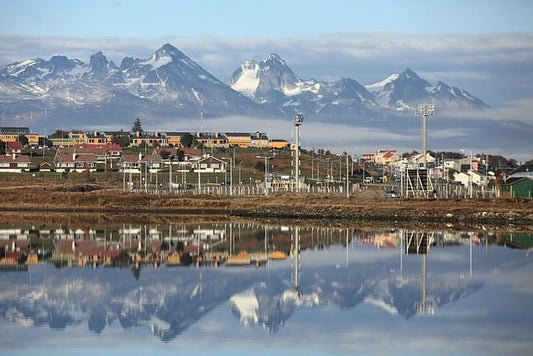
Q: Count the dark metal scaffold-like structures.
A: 1